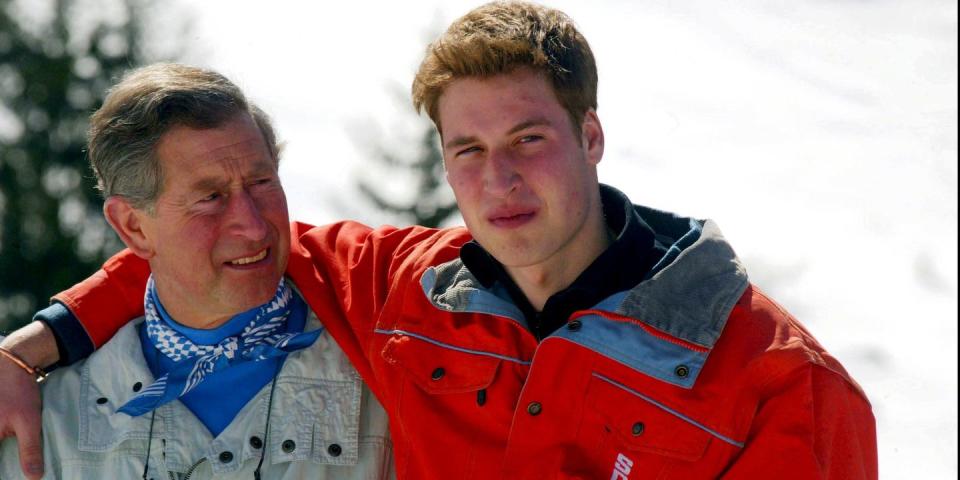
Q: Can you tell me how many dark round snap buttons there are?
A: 11